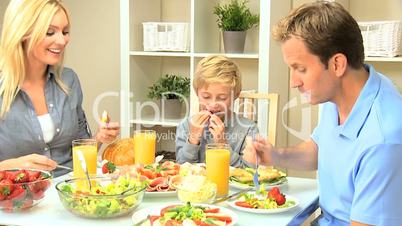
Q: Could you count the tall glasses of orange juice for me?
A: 3